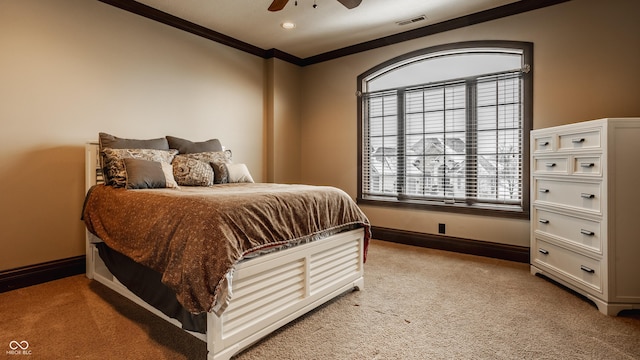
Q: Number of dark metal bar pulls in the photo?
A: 10